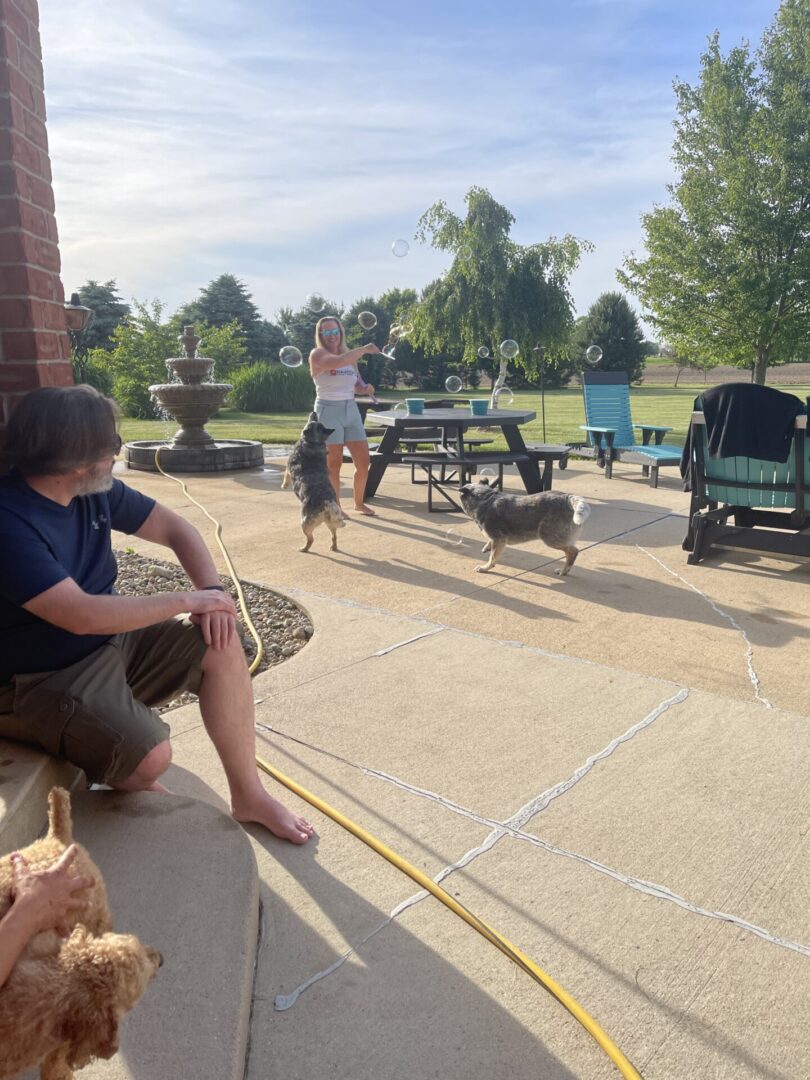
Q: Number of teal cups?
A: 2